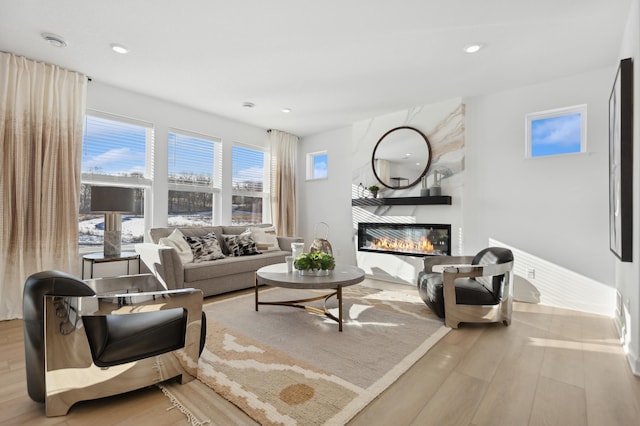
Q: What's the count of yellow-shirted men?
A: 0